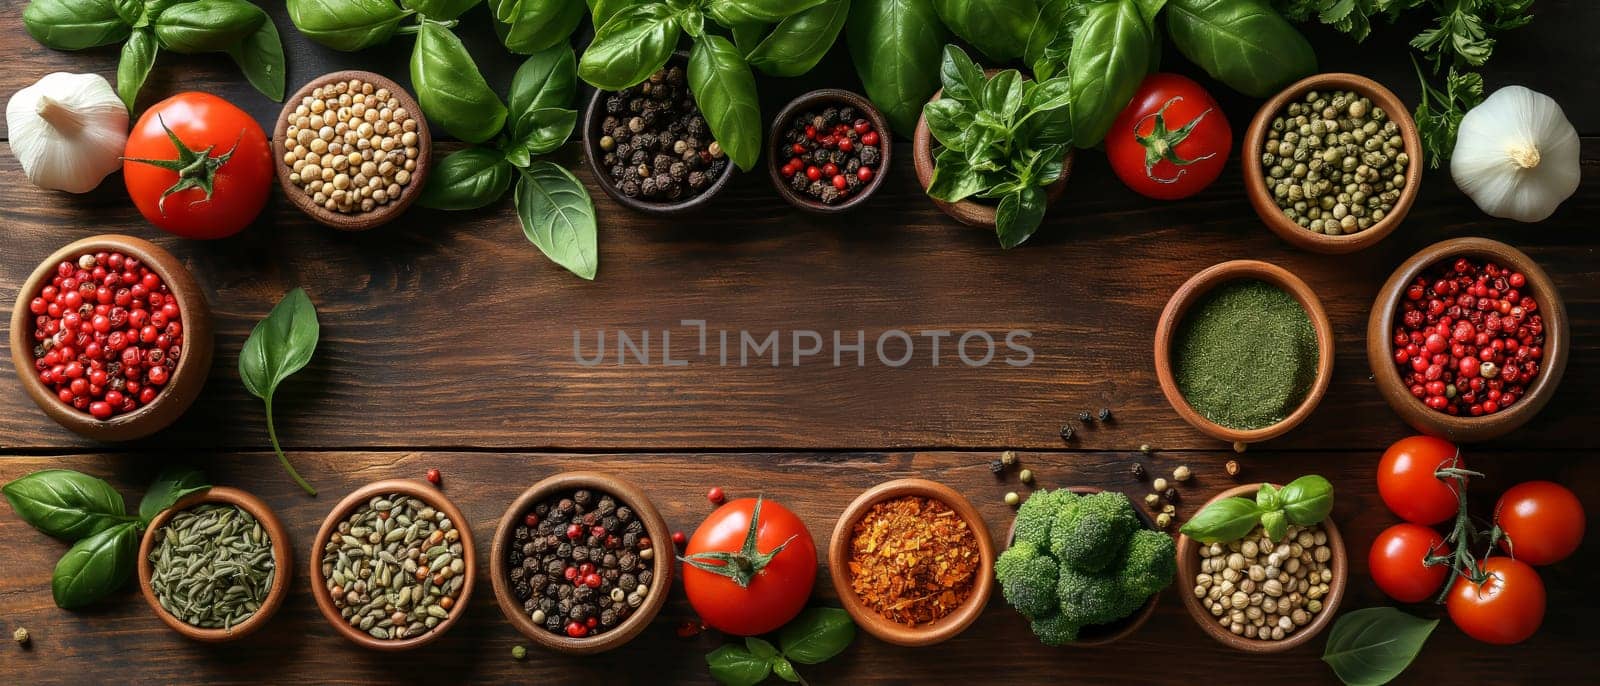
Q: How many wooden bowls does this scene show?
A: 14